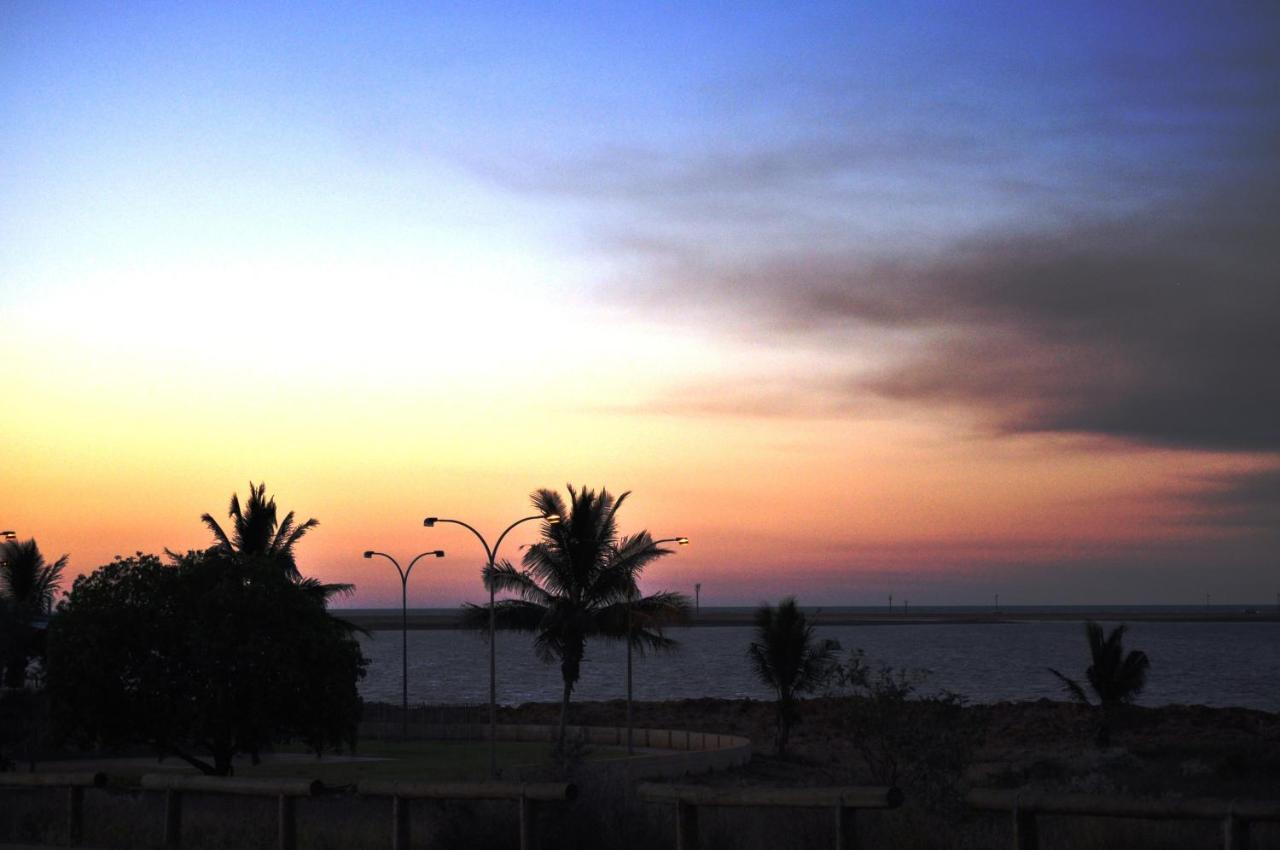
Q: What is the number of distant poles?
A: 5